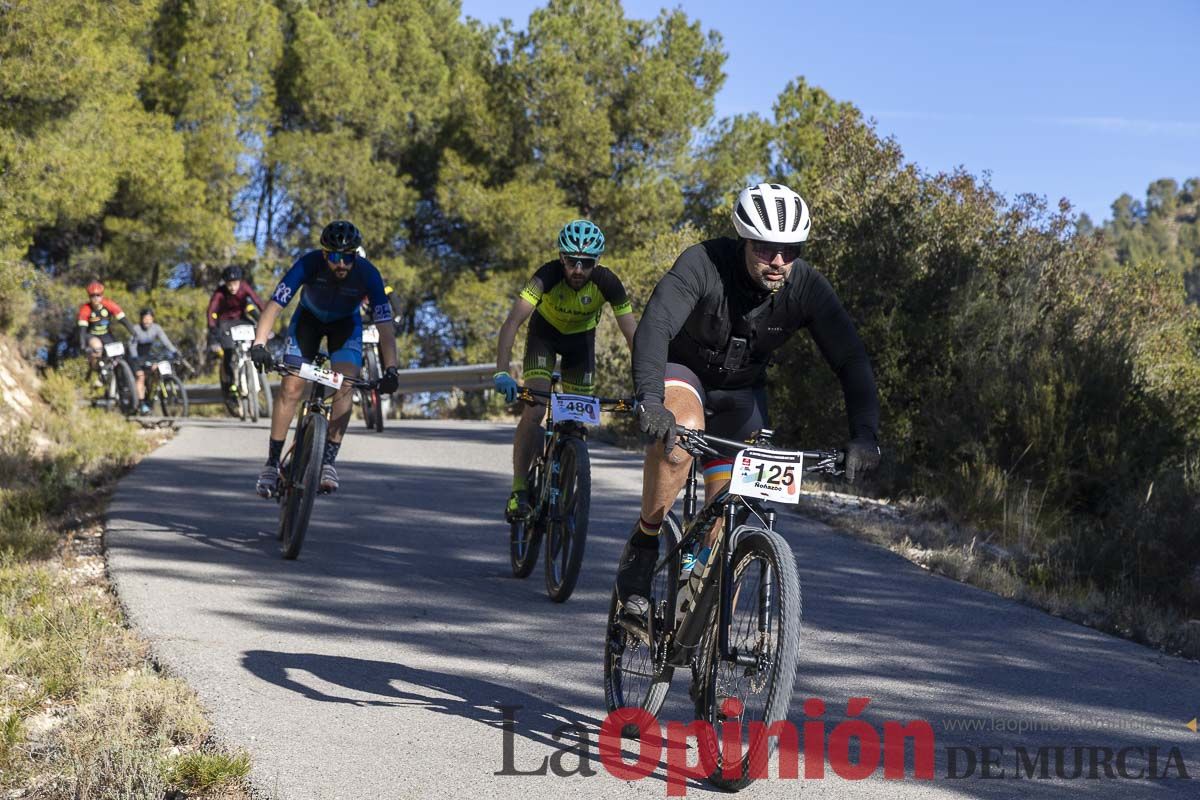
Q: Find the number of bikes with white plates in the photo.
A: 6